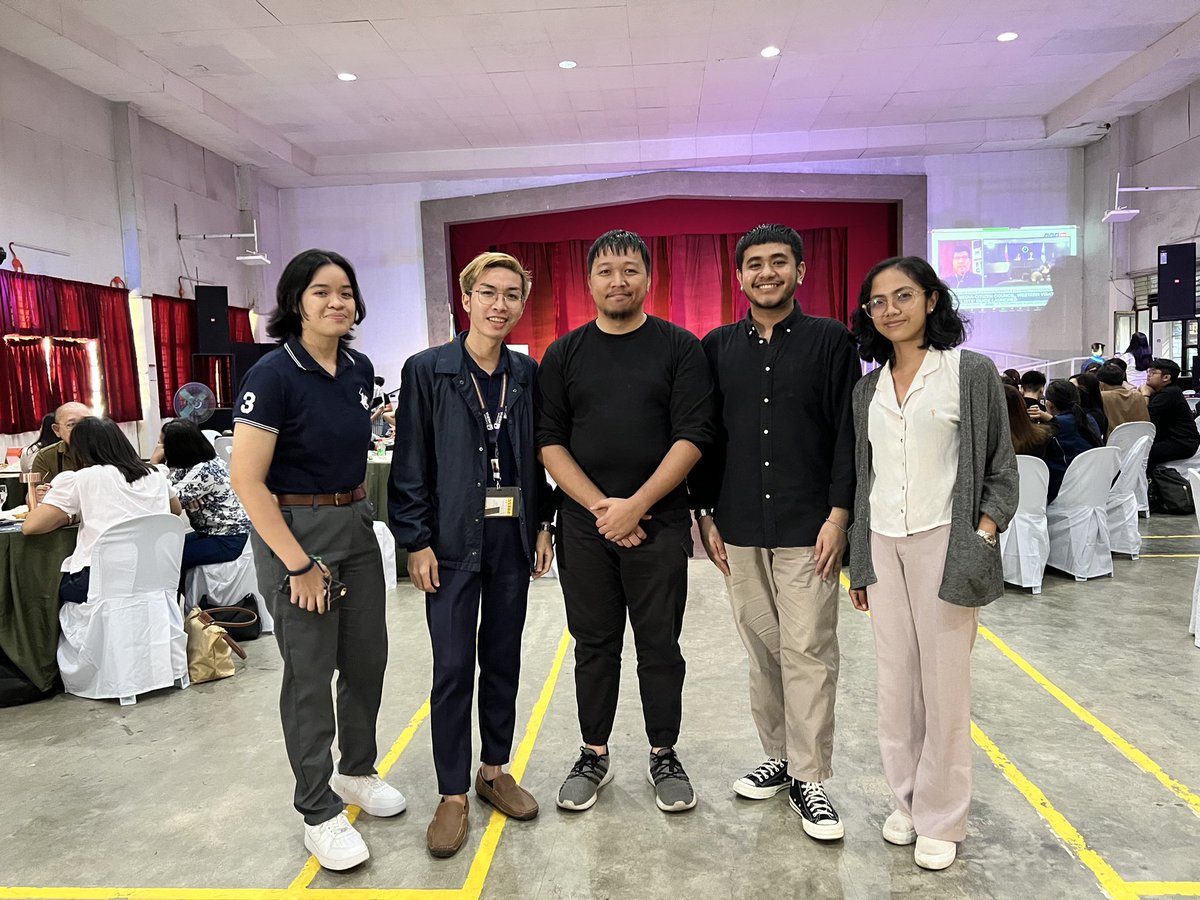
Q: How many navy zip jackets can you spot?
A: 1